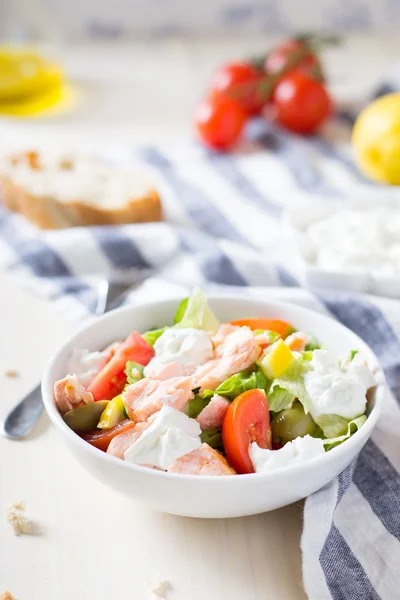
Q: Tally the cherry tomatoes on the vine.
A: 4